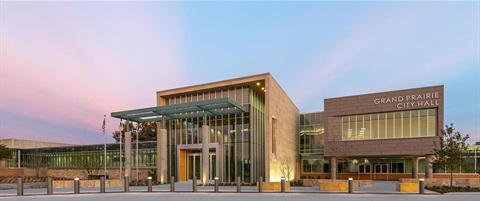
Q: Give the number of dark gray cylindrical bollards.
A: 14